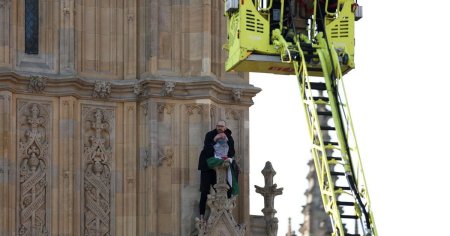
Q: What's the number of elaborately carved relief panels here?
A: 2